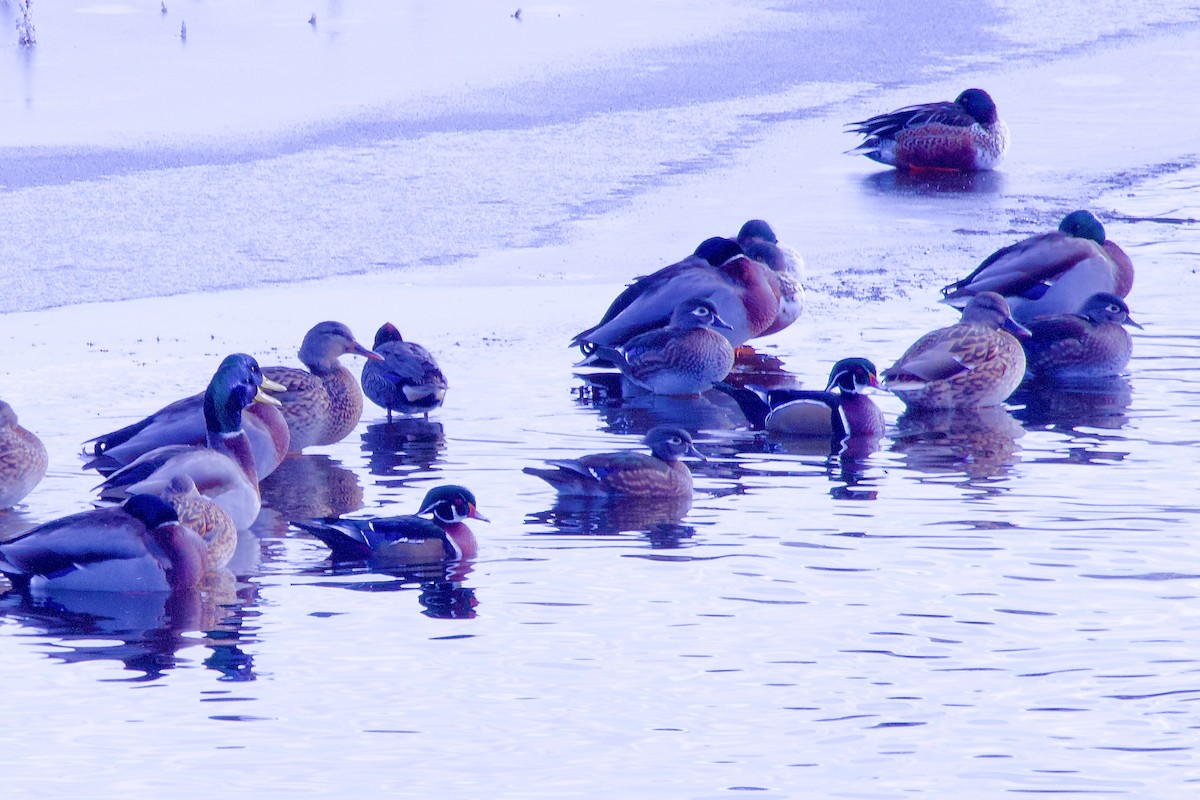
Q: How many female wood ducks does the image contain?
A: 3